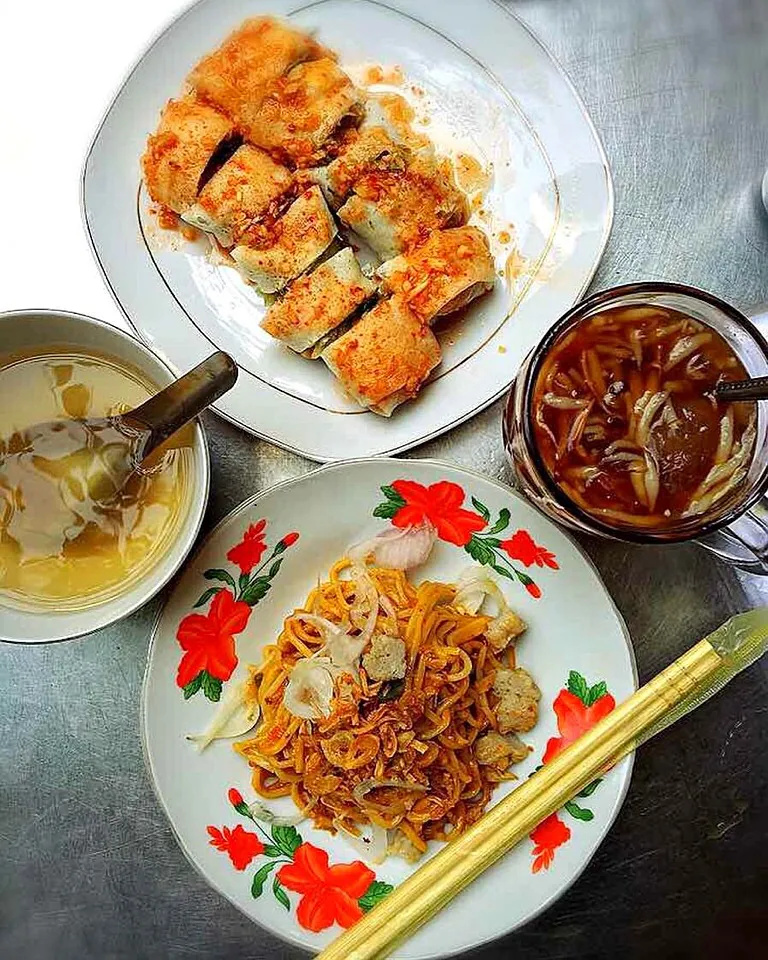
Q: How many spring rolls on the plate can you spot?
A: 10